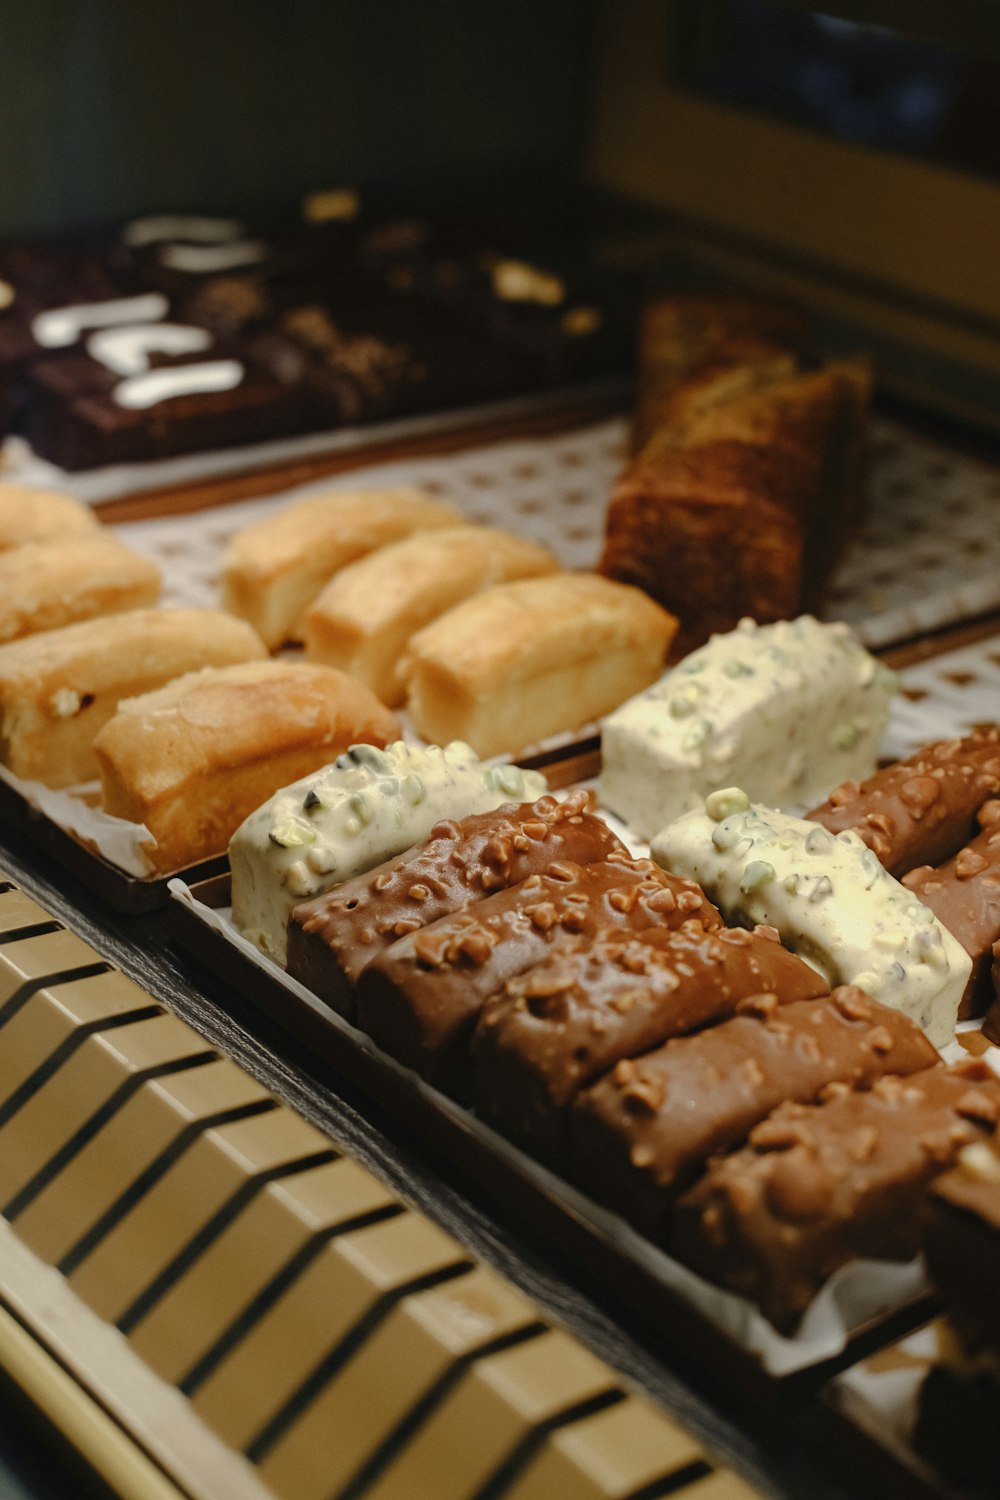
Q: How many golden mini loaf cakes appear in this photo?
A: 7